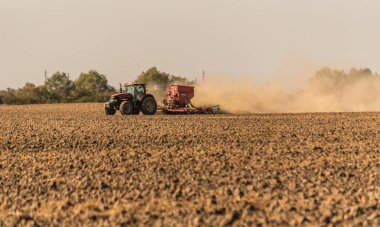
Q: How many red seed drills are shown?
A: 1